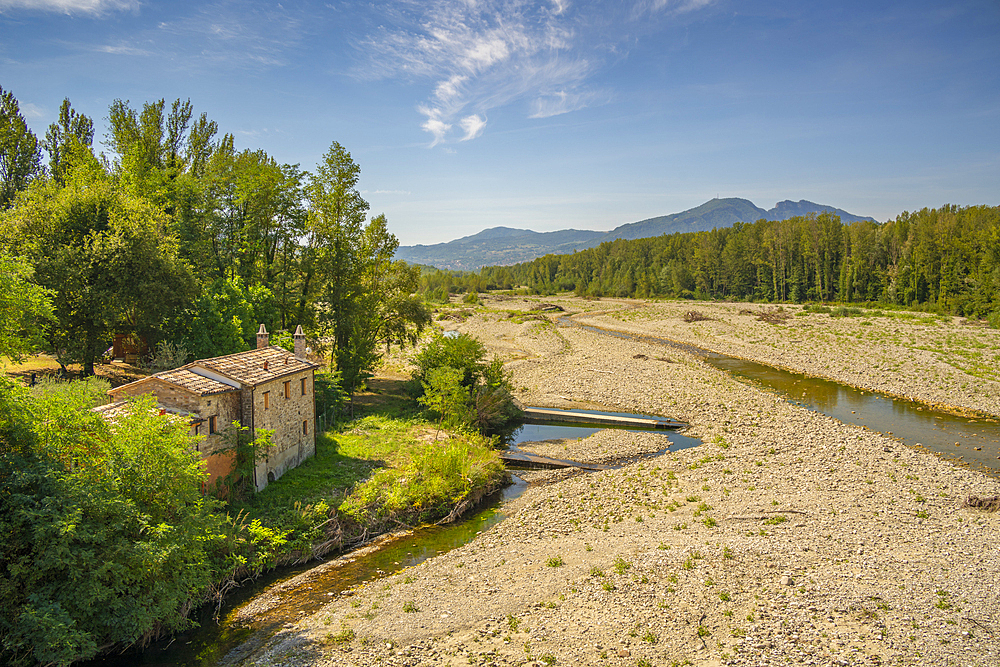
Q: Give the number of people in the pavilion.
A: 0